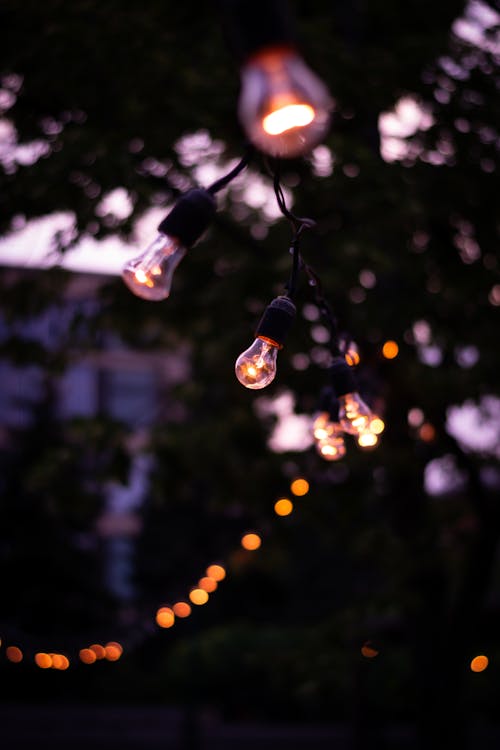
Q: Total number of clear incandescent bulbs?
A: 5